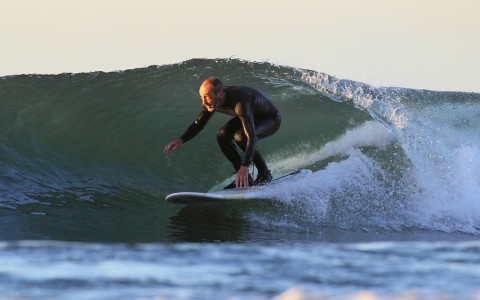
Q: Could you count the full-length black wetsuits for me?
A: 1